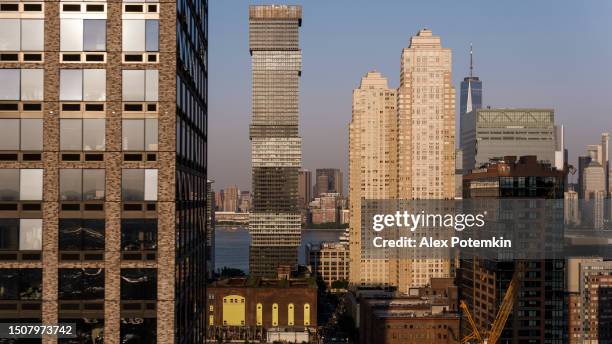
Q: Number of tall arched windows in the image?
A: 4